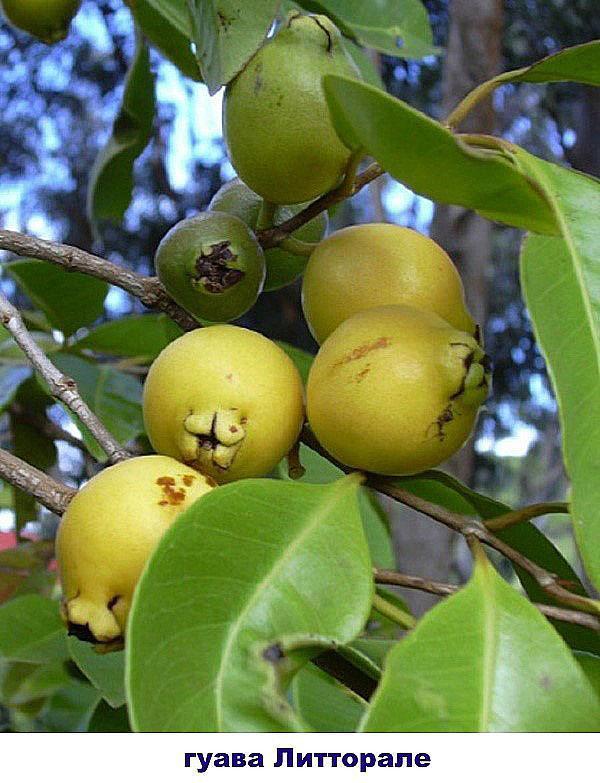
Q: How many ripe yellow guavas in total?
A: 4